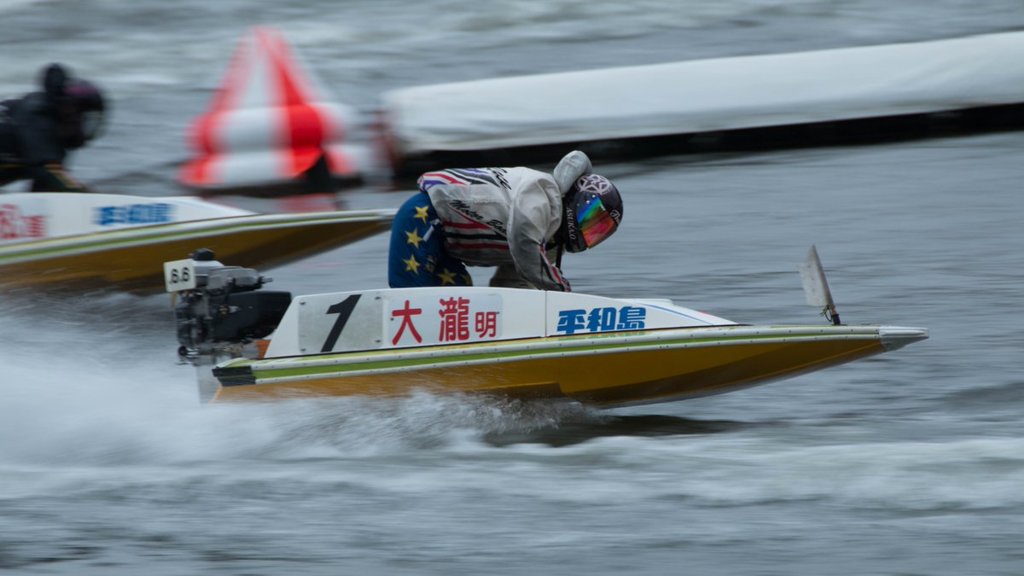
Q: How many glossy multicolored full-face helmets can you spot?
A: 1